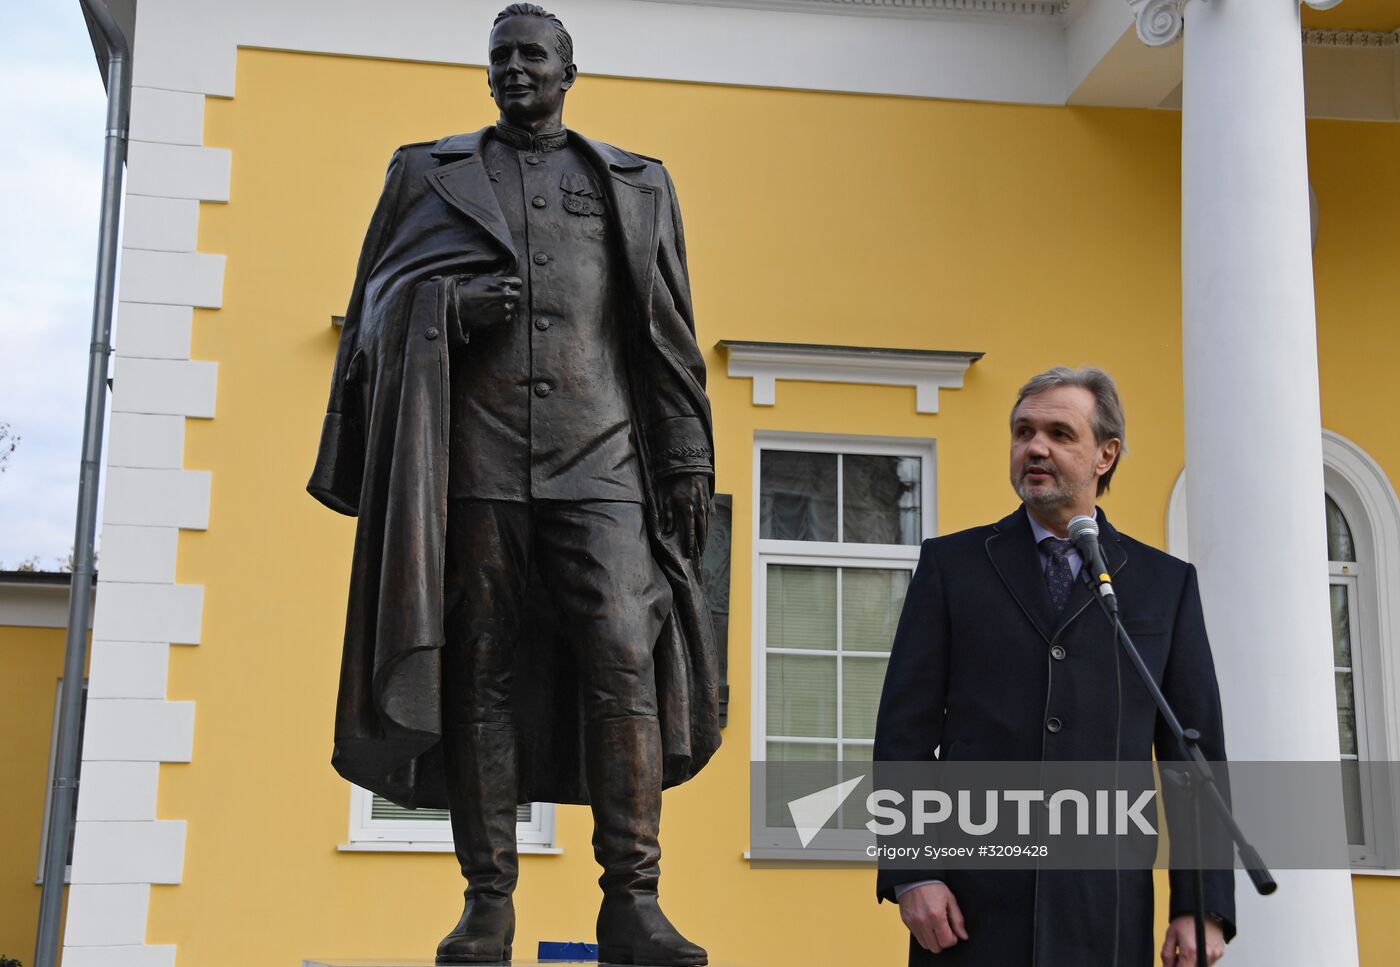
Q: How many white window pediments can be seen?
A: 1